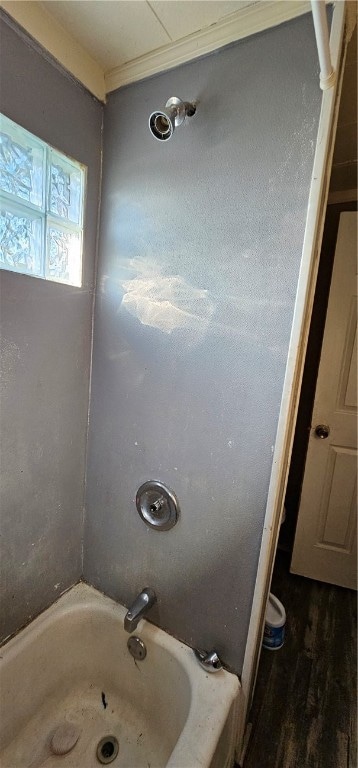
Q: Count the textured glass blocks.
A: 4